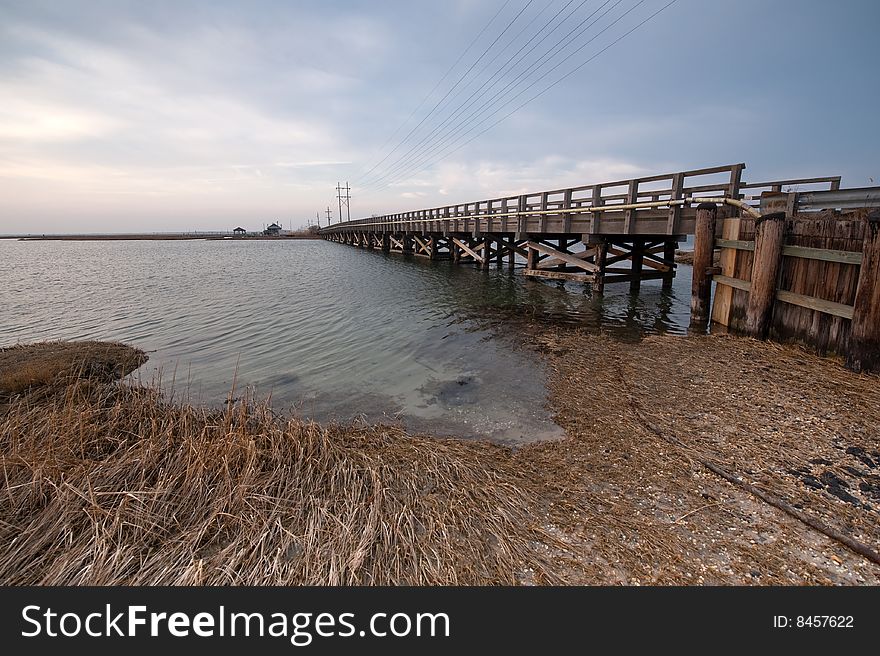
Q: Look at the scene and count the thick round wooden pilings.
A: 3